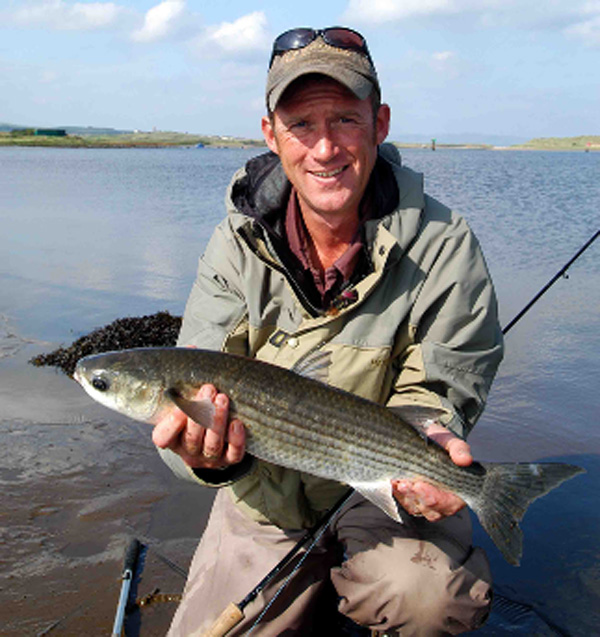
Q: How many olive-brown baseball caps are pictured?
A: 1